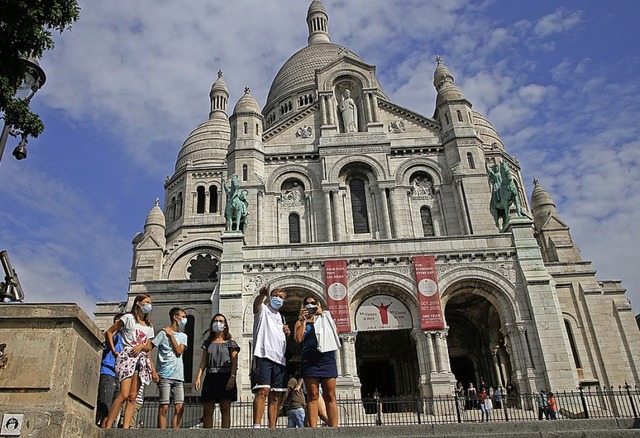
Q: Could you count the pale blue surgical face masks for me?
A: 5